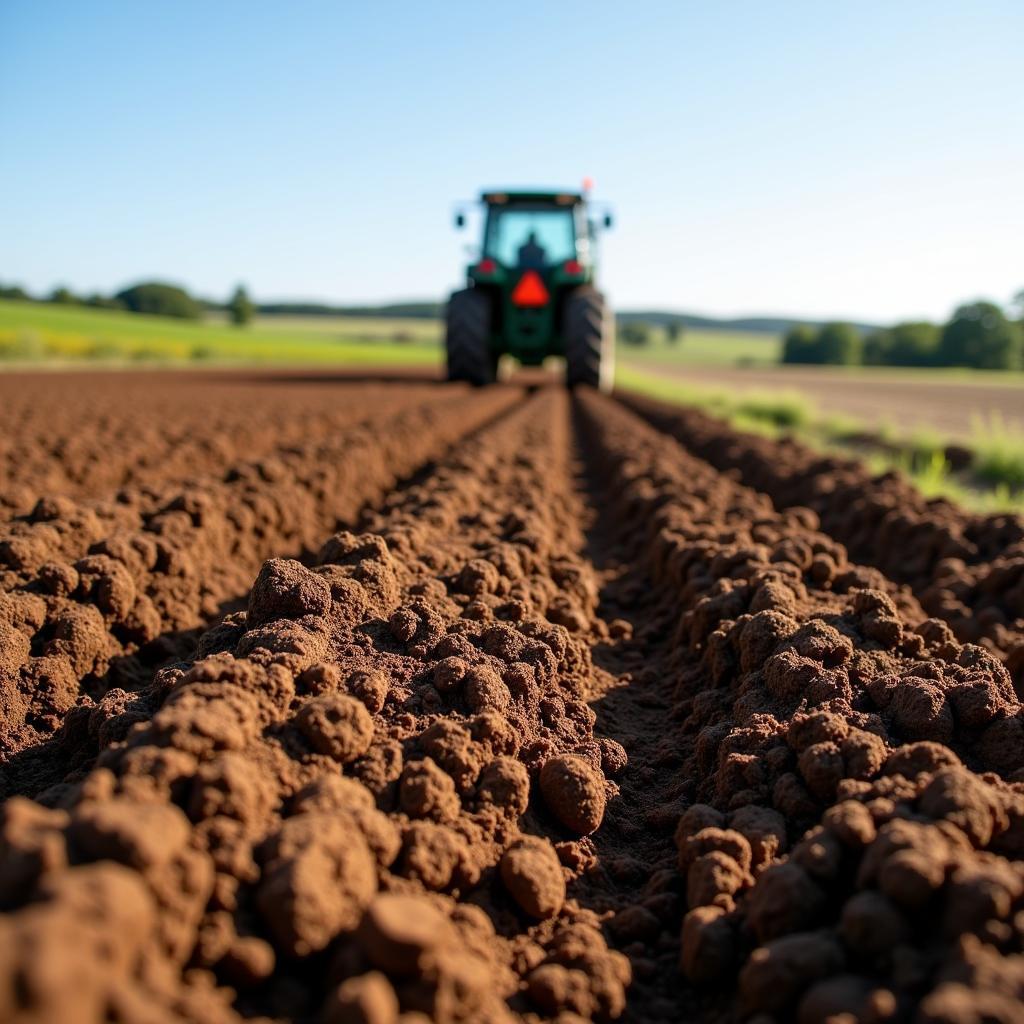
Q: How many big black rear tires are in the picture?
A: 2